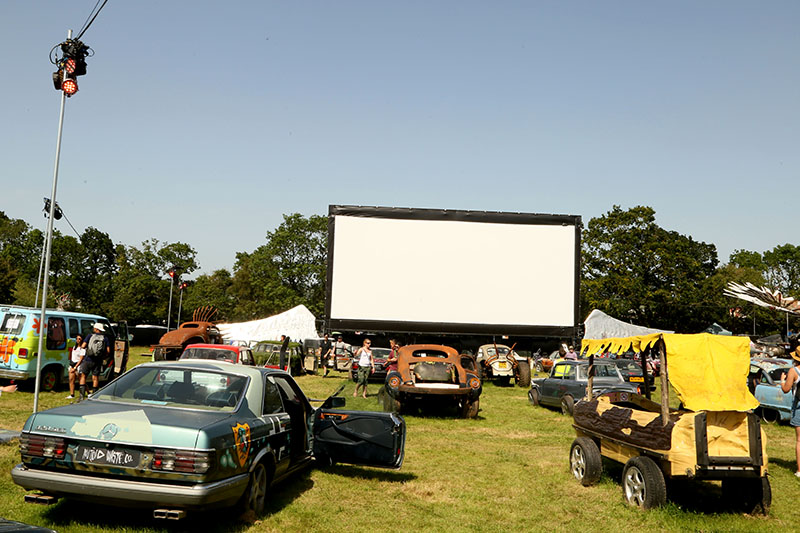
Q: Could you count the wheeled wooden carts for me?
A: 1